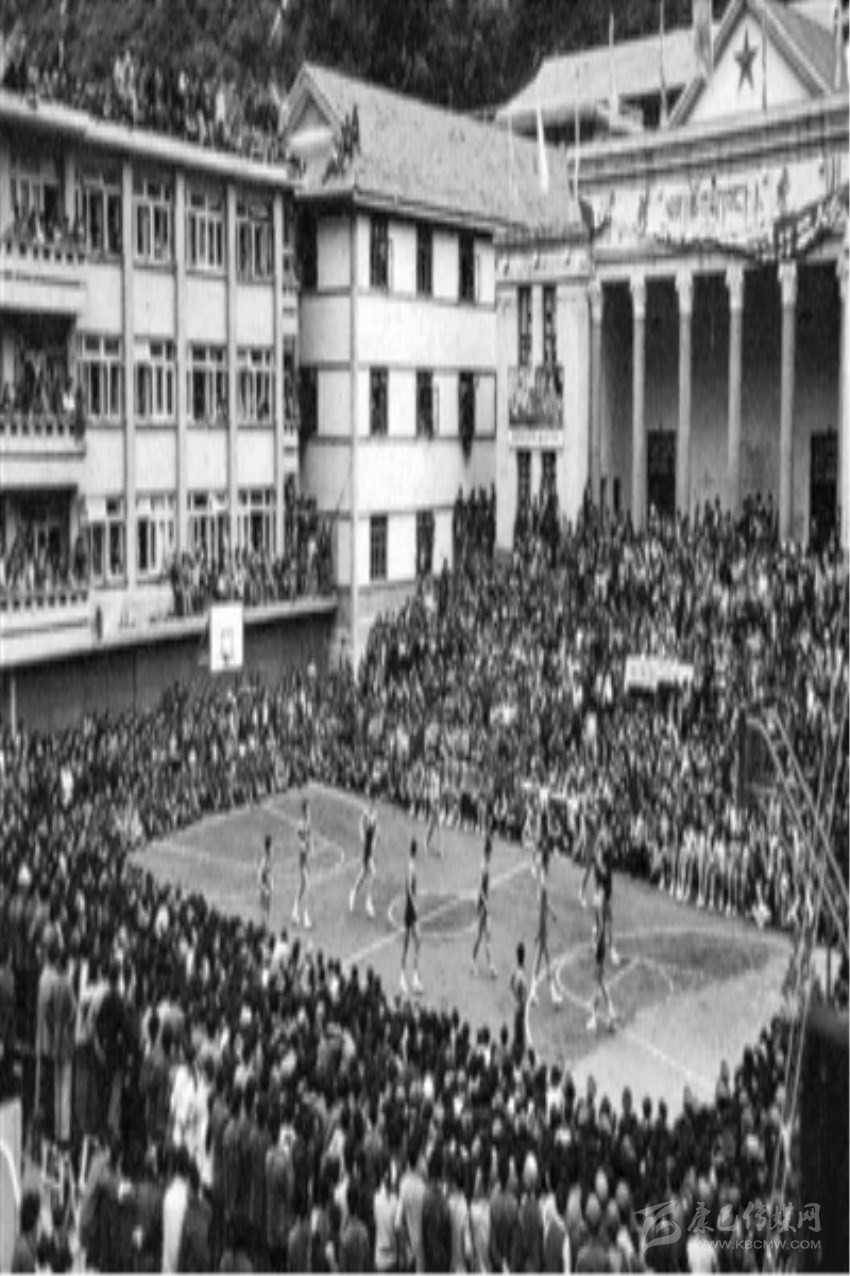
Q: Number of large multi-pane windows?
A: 12